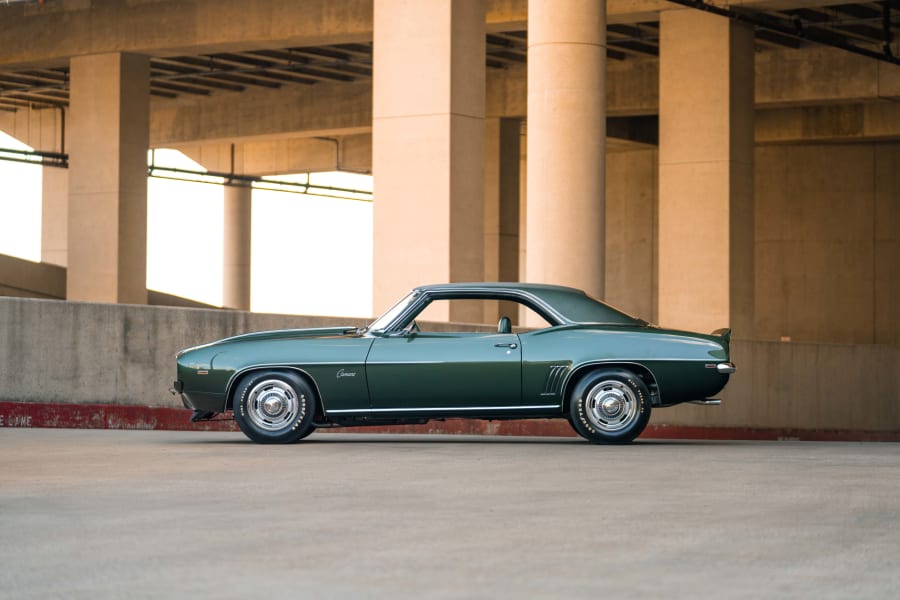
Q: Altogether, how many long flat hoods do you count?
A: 1